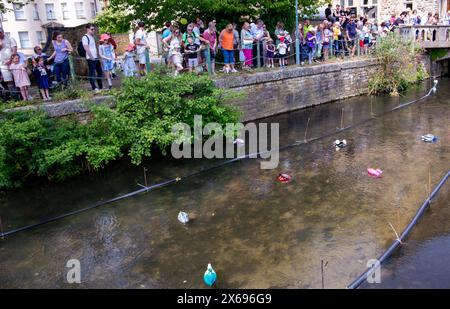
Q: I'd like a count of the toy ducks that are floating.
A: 7